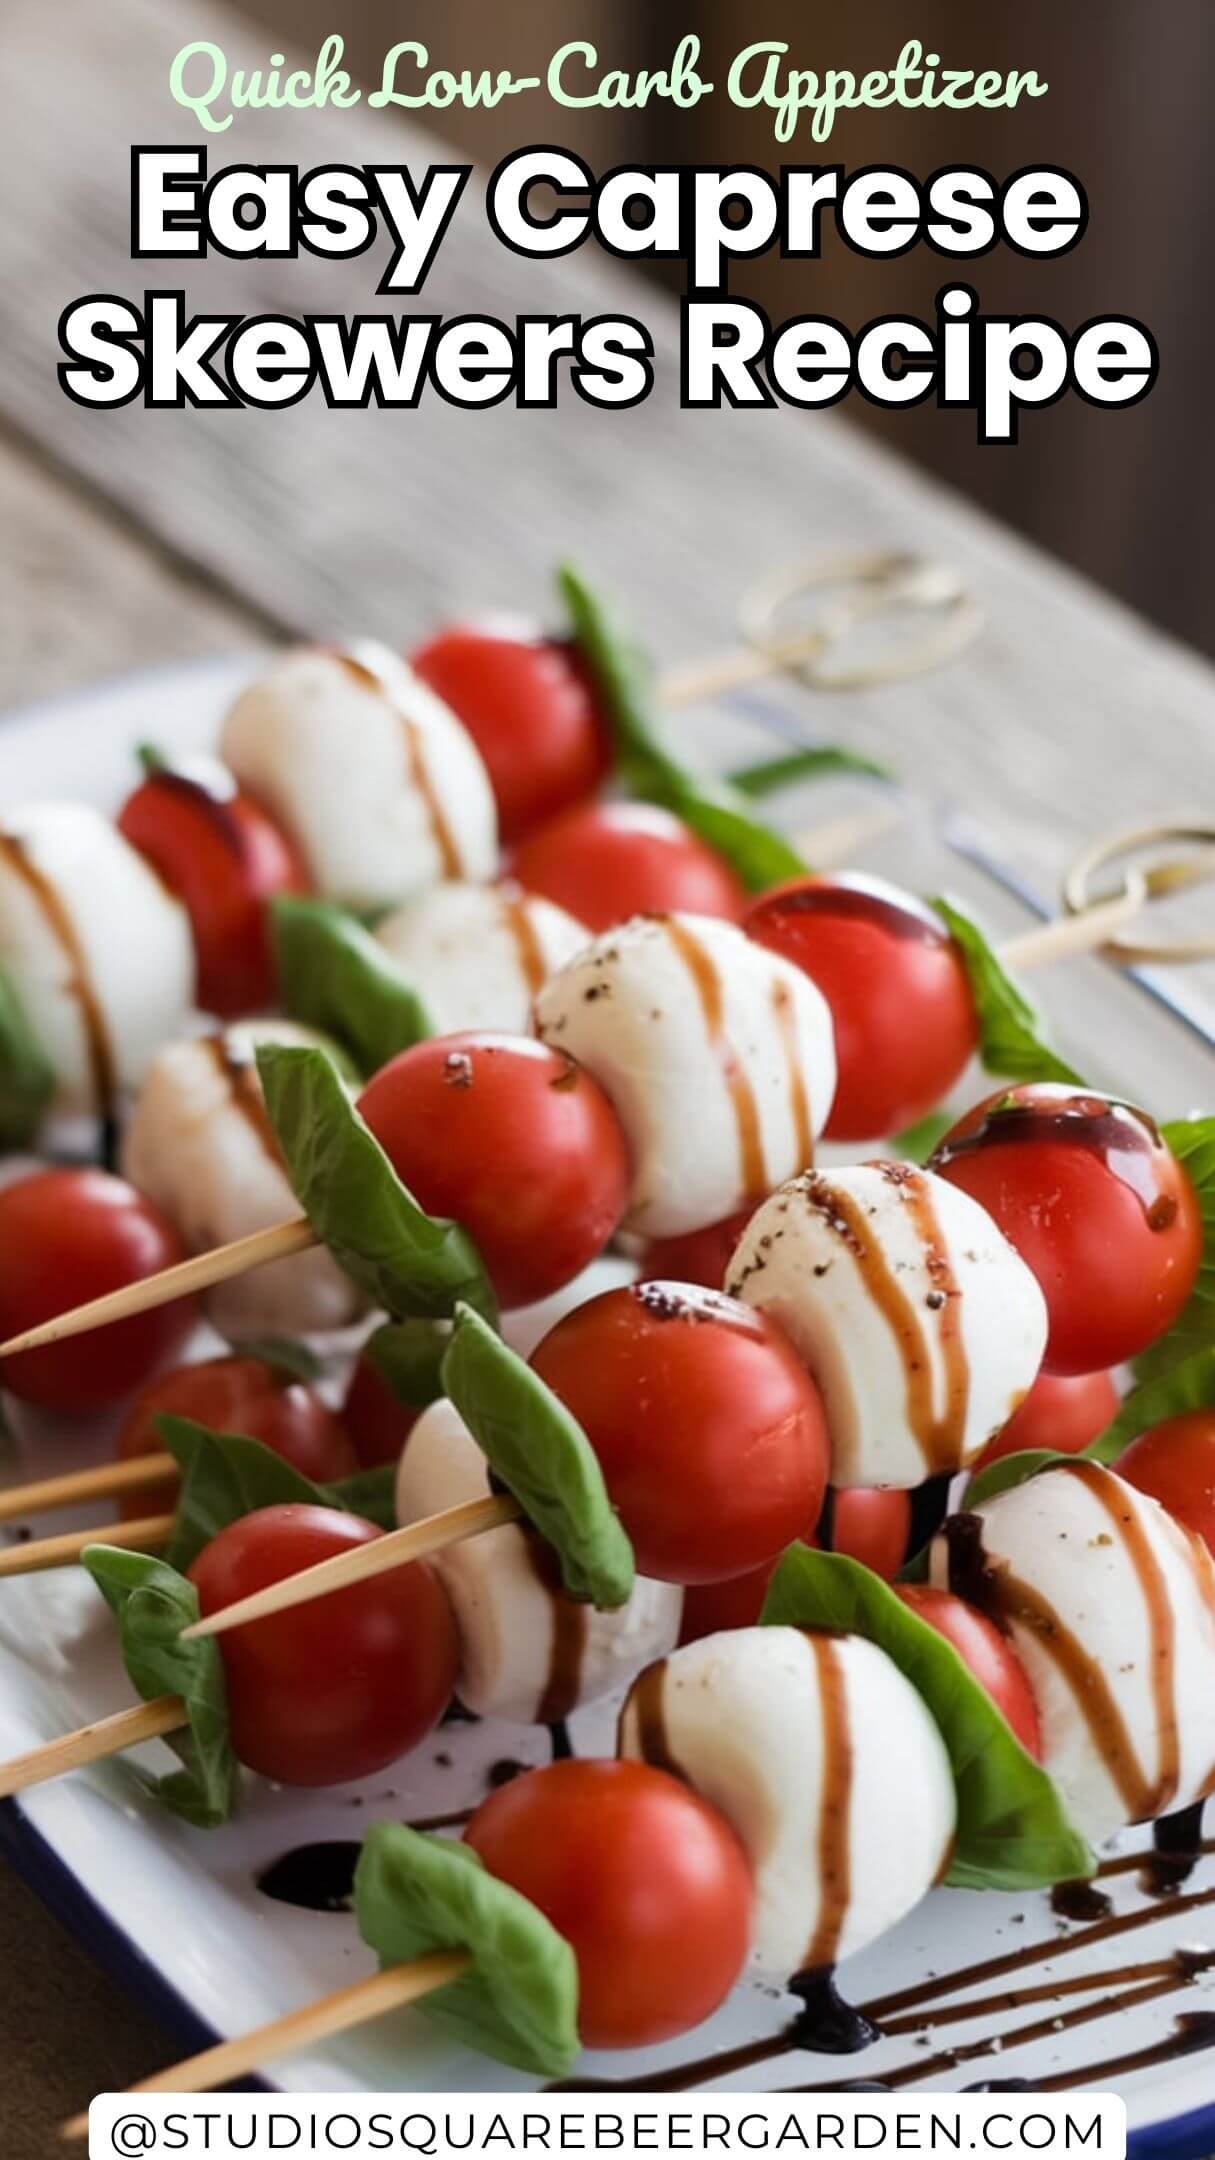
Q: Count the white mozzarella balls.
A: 9